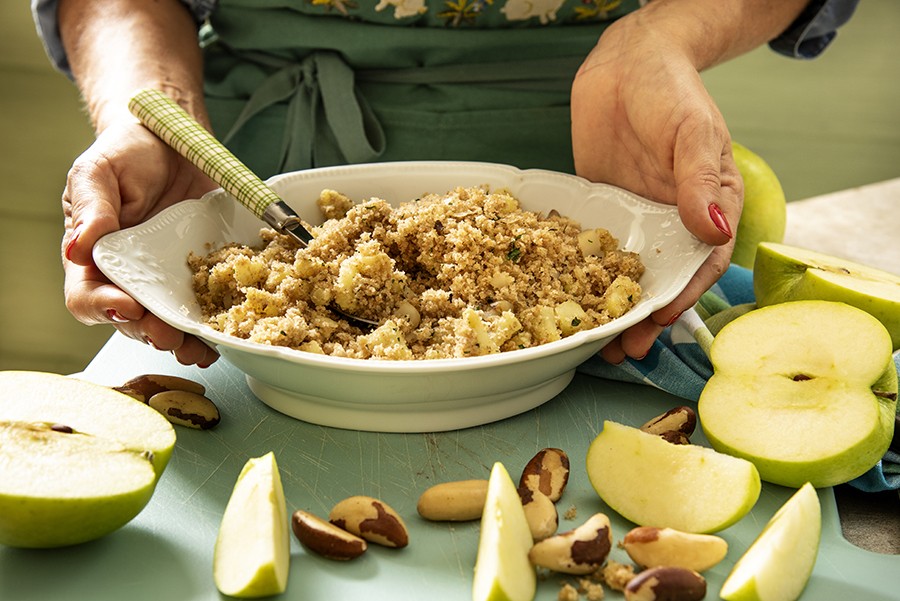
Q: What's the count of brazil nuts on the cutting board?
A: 12